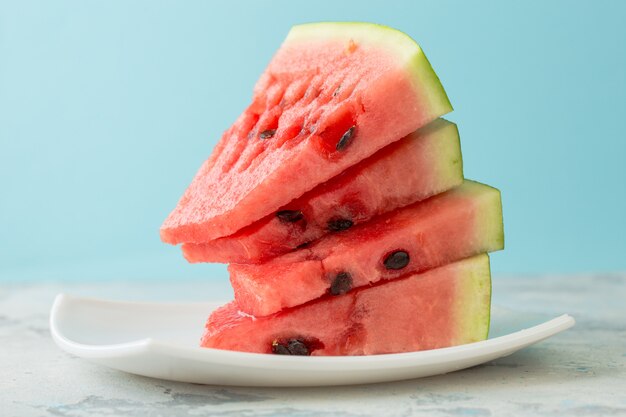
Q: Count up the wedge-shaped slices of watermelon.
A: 4